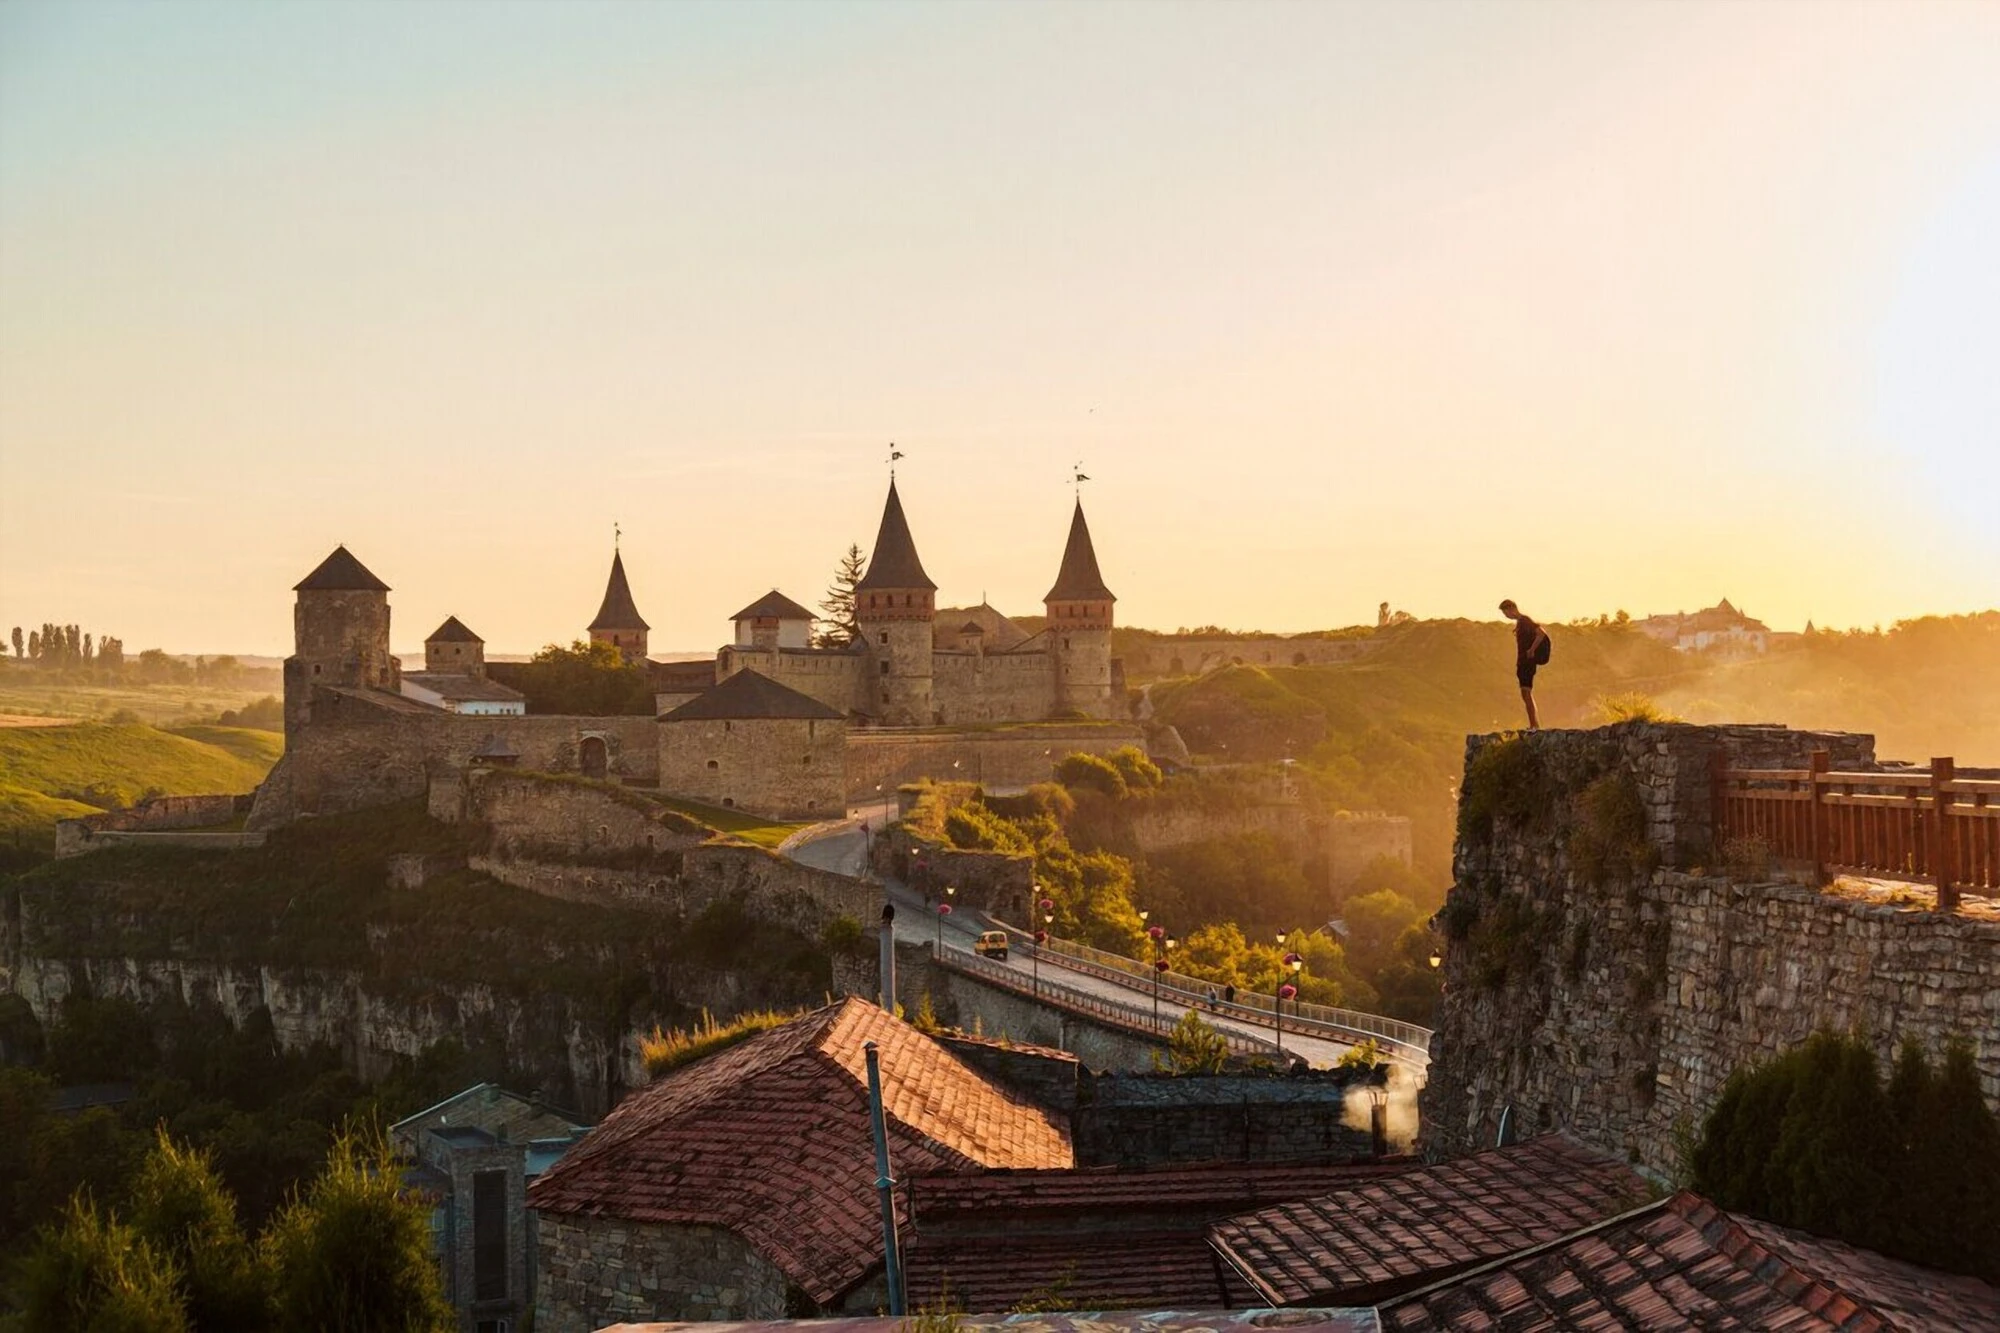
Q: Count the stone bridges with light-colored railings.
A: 1